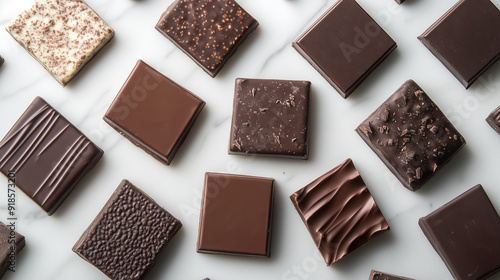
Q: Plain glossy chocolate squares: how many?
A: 5